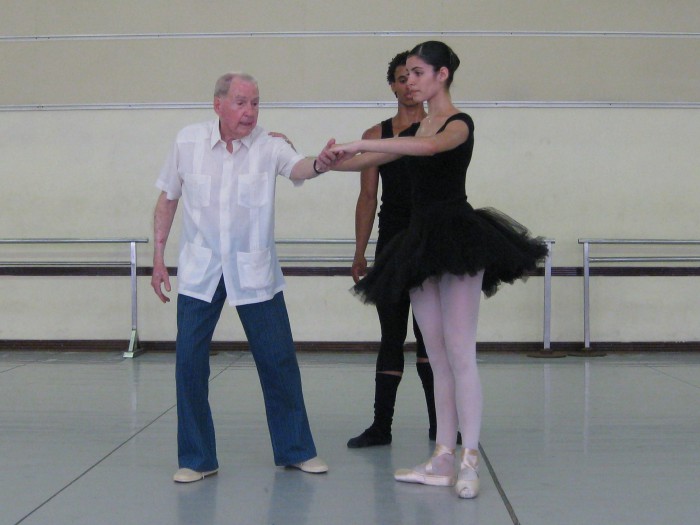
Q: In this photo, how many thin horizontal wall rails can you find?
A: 2